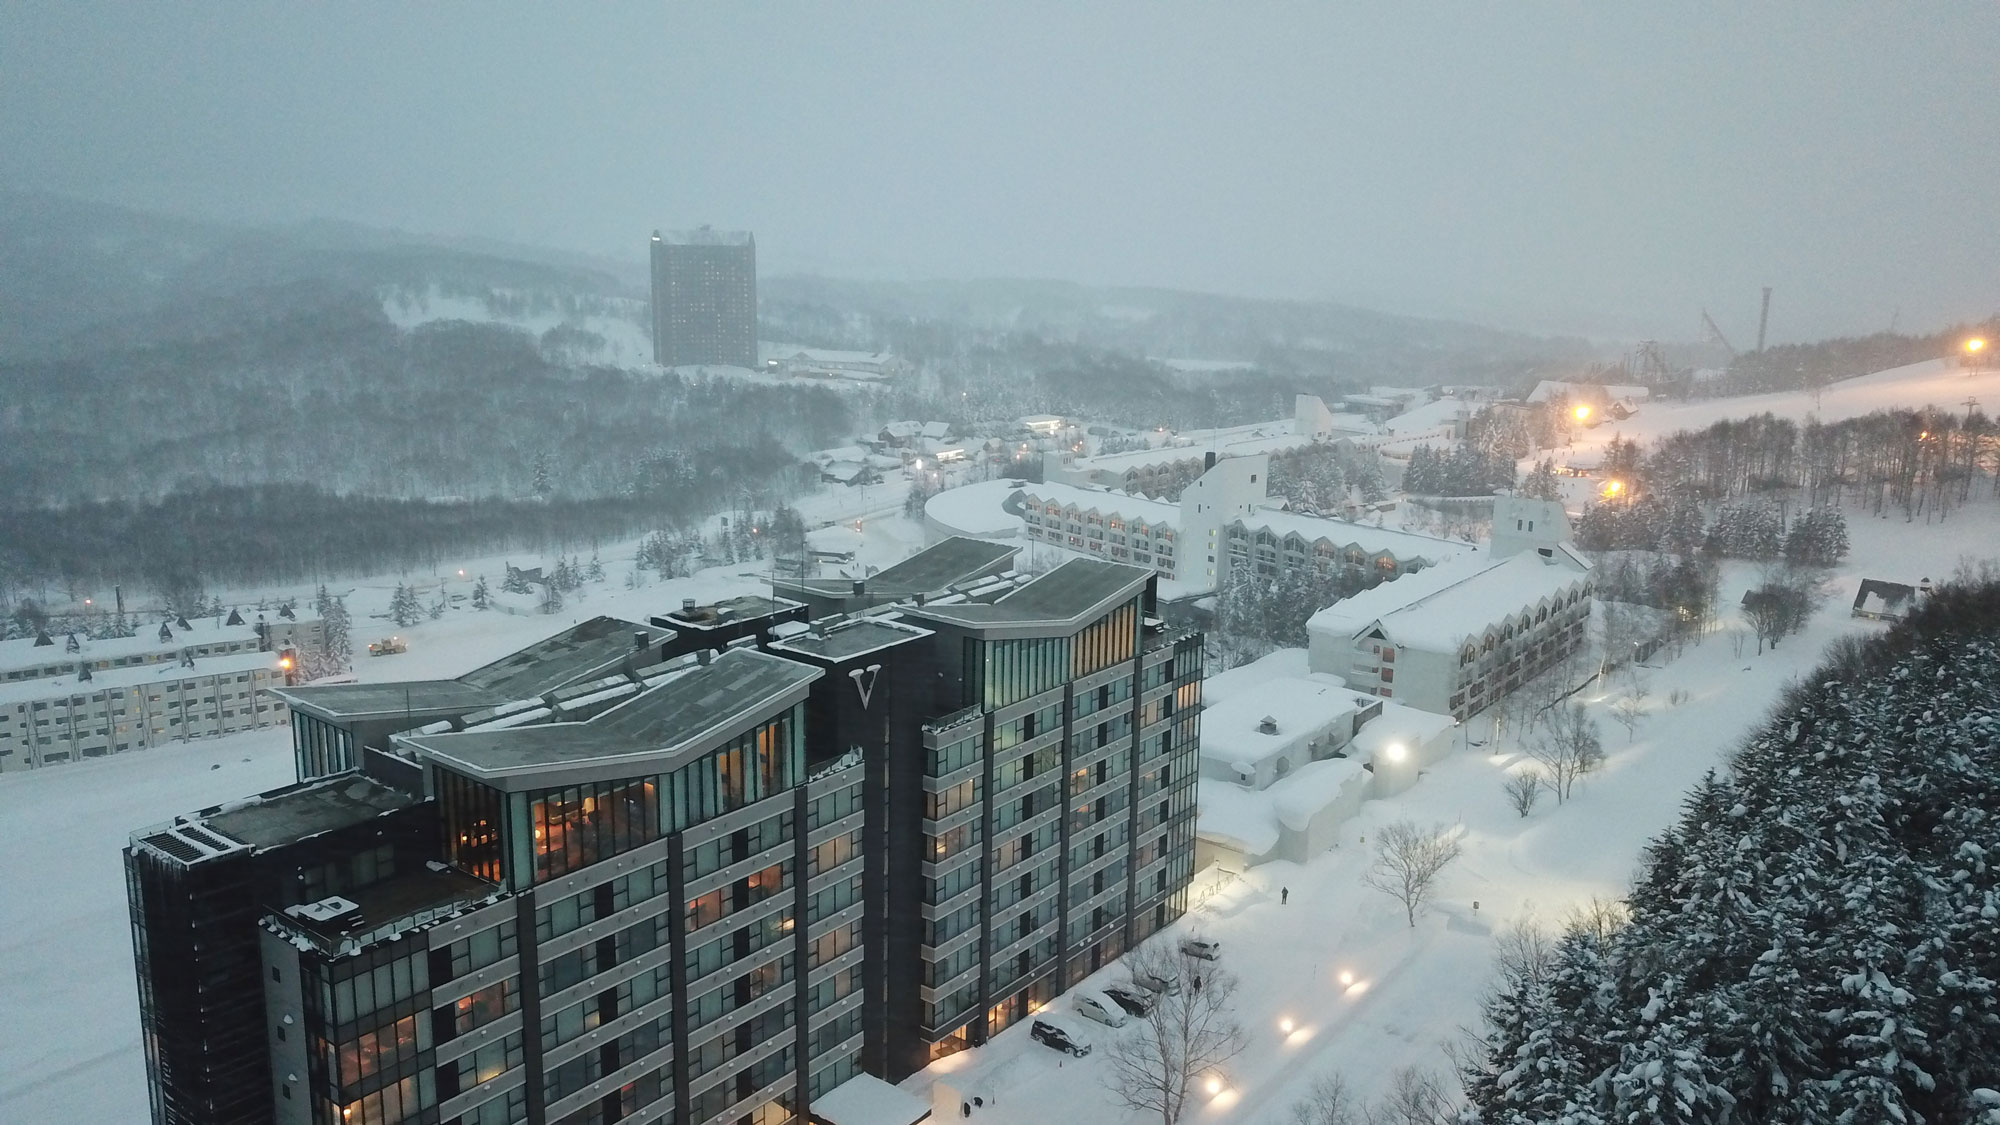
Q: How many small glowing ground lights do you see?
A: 3